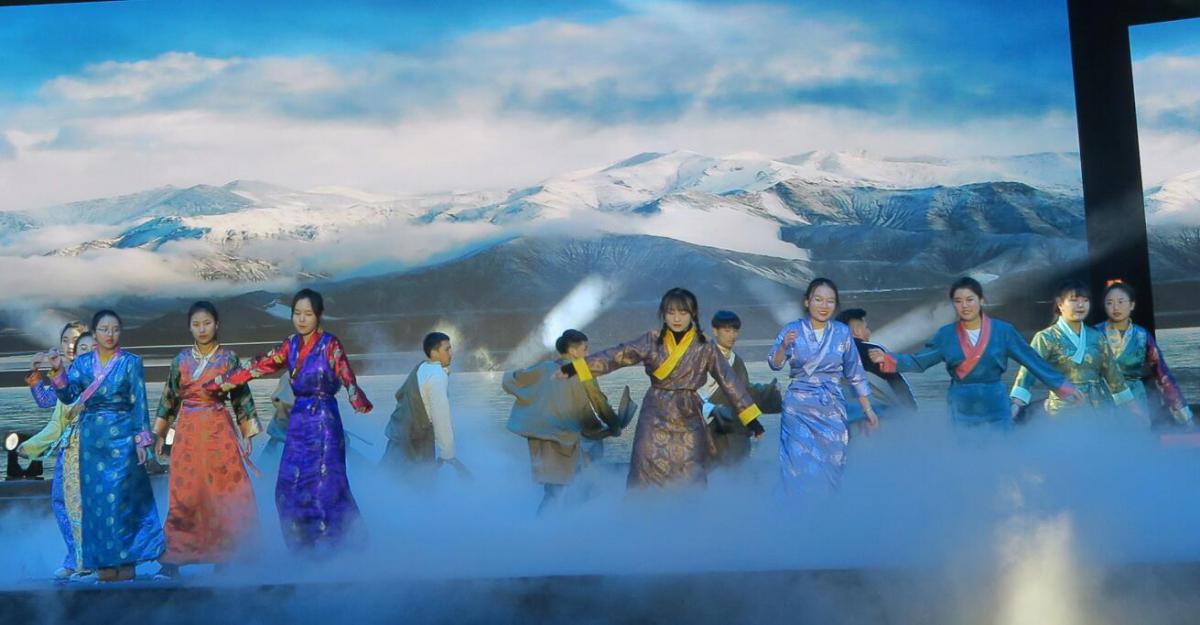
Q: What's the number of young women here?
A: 10